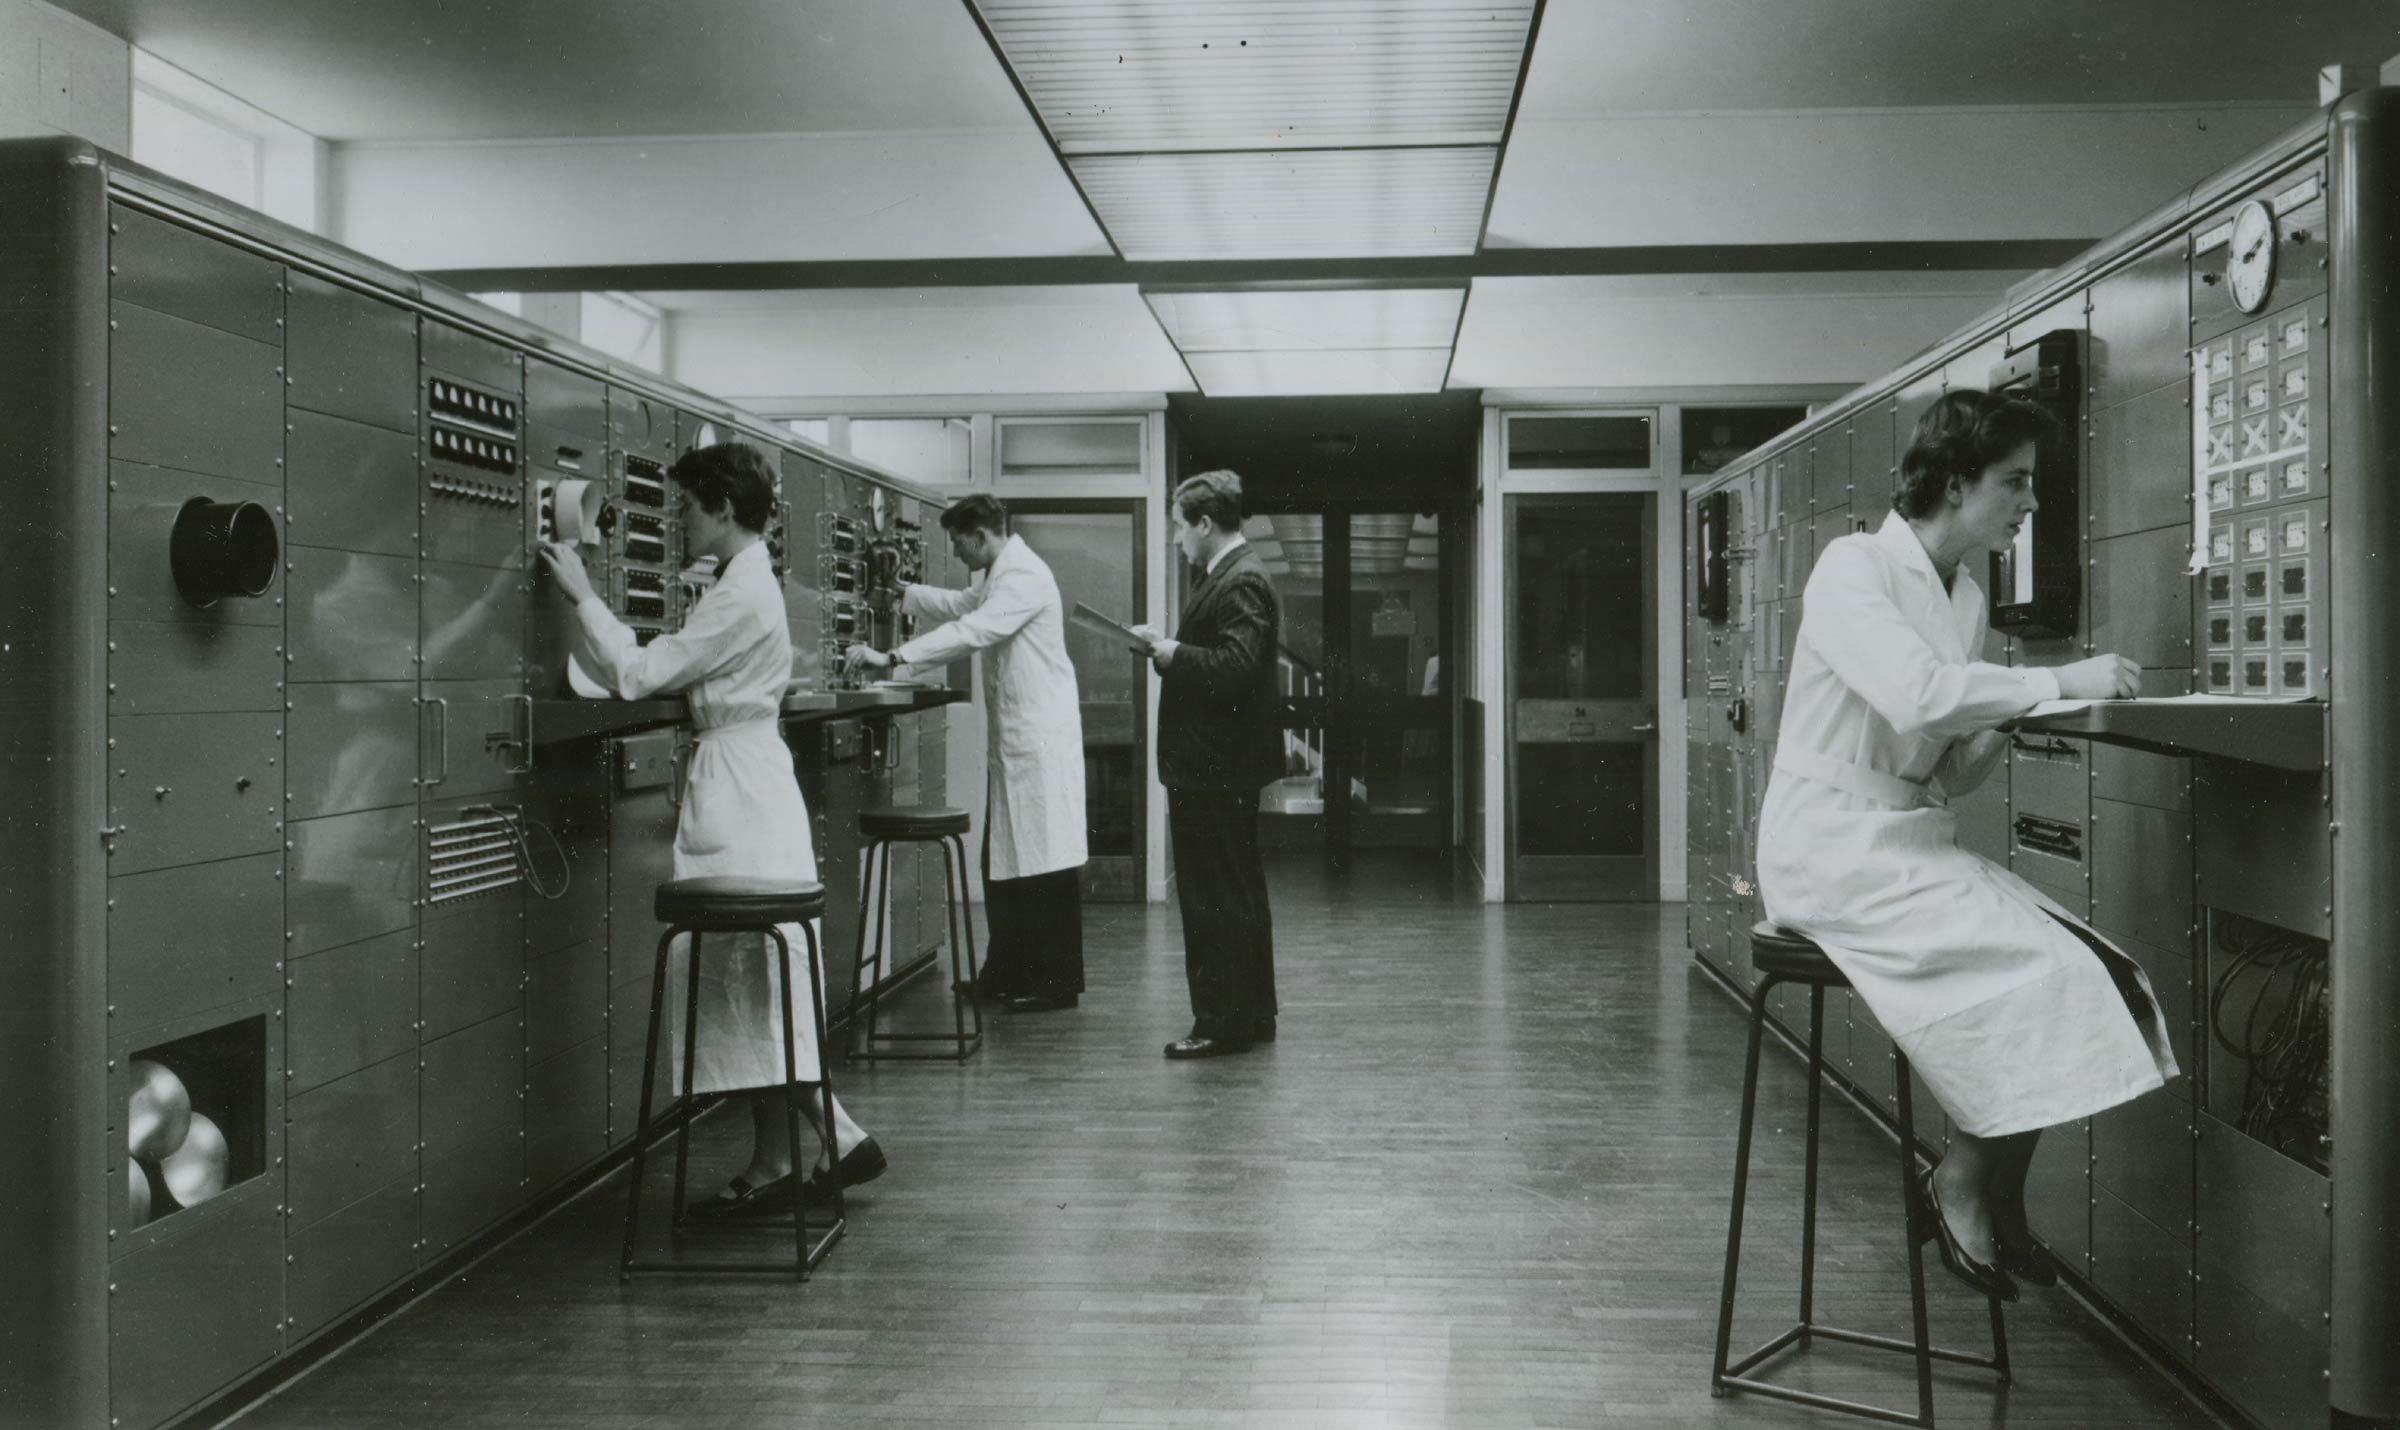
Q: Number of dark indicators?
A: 9